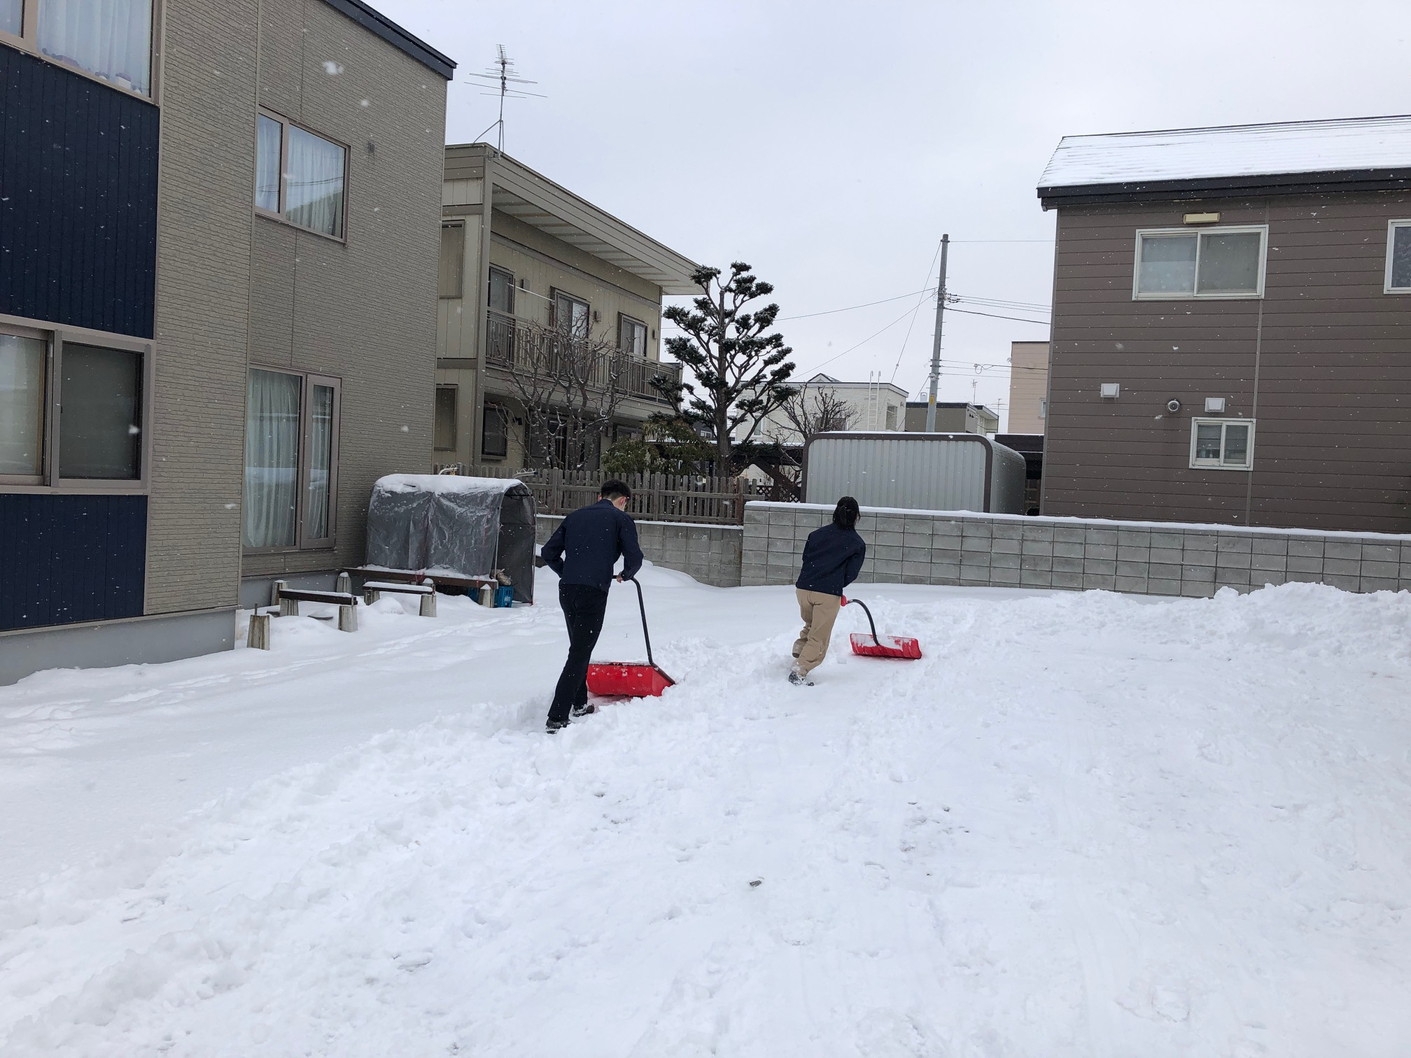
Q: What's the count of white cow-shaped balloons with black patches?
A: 0